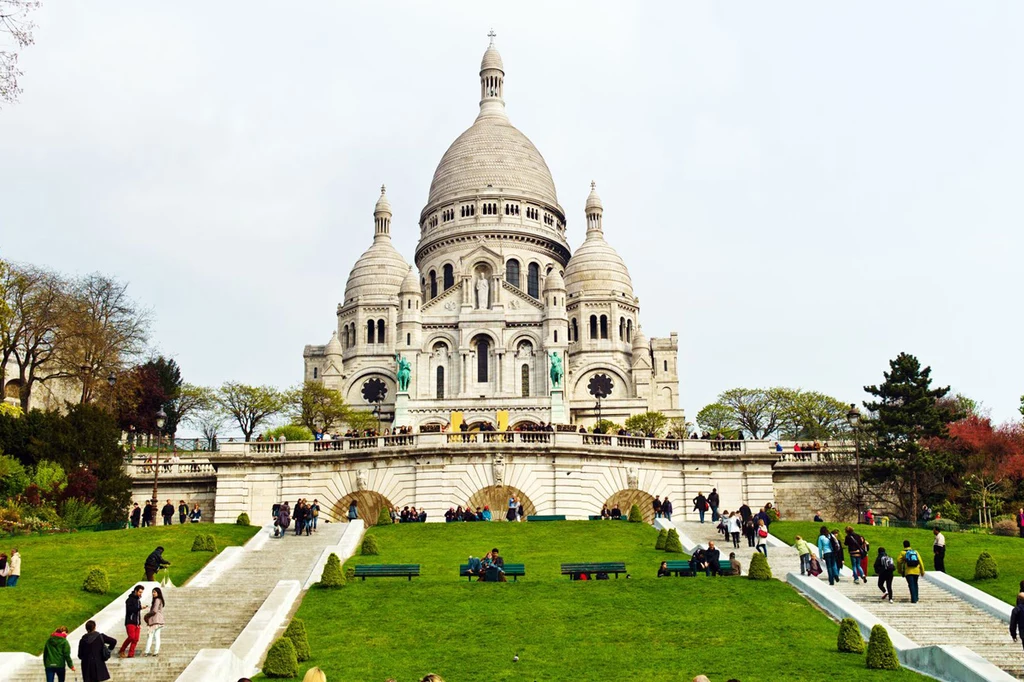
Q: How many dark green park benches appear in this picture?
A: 6